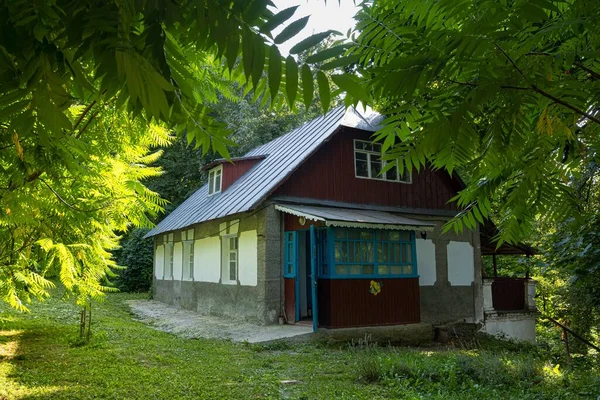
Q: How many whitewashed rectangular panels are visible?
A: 6